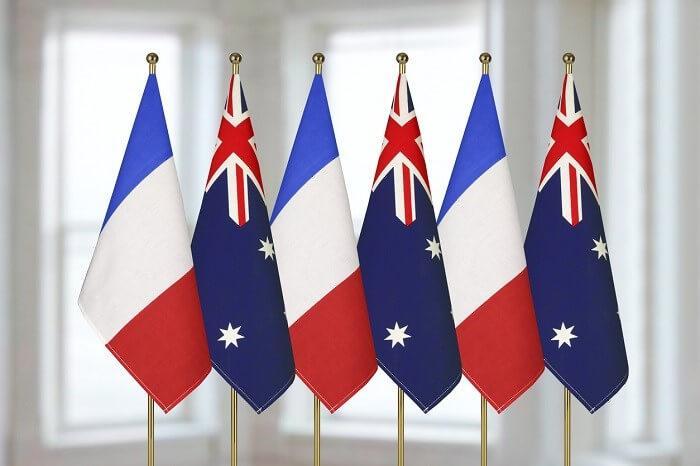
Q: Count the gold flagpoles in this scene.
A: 6